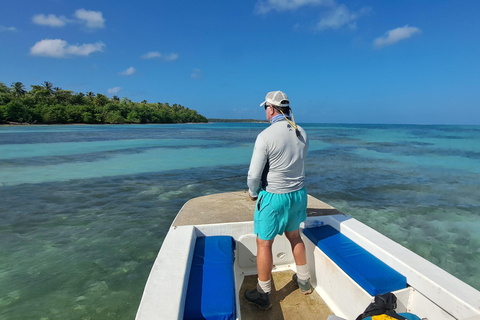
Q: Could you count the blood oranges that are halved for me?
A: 0